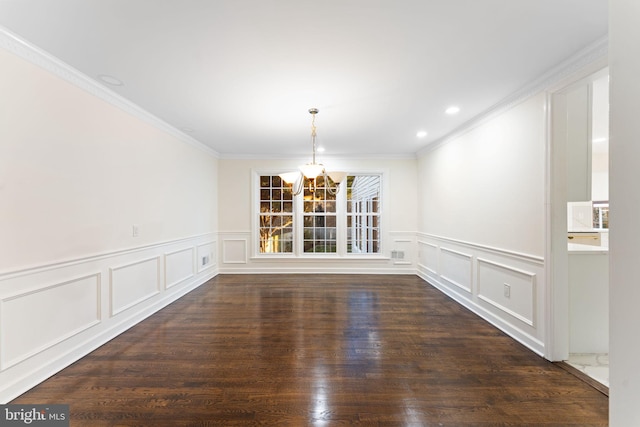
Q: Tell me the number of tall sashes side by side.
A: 3